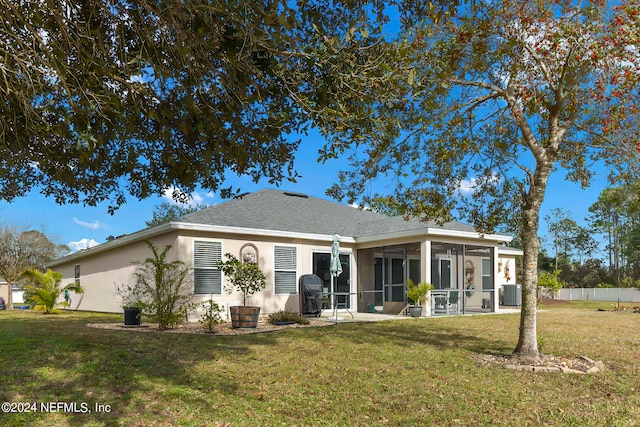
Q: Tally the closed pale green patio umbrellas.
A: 1